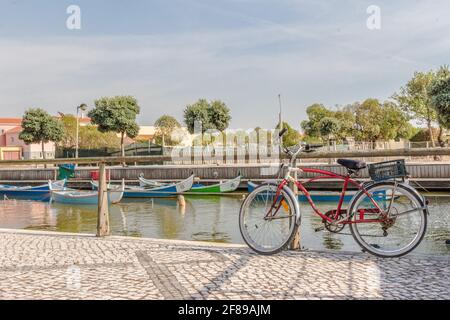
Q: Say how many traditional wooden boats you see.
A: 5